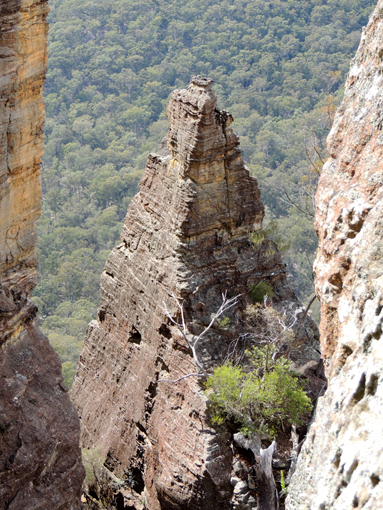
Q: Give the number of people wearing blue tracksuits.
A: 0